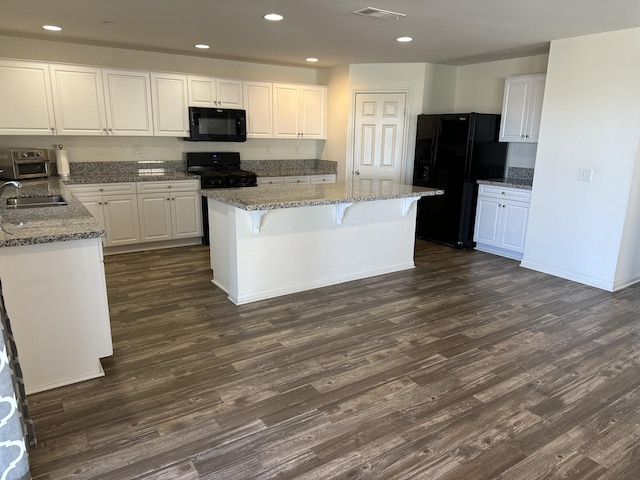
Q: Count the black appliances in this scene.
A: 3